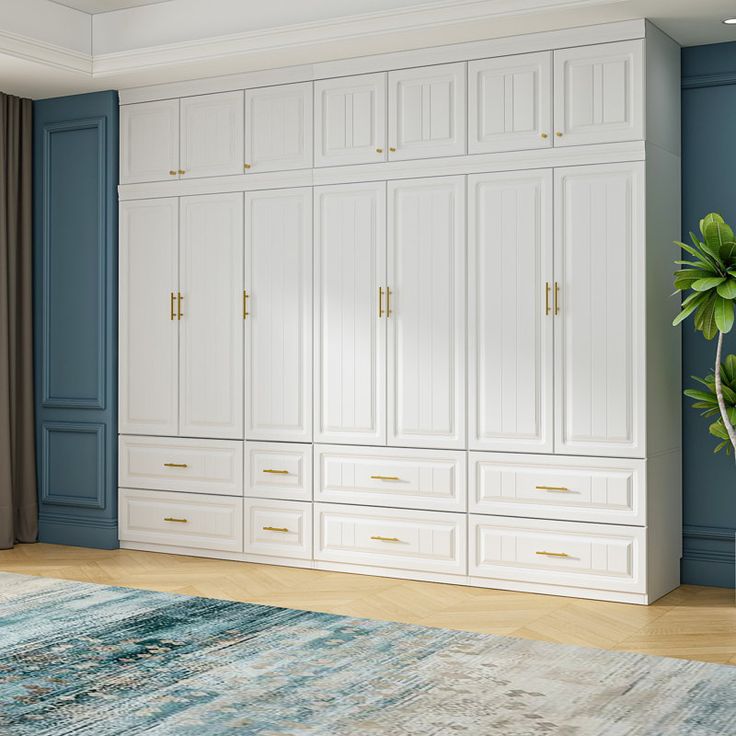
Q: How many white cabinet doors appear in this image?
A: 14